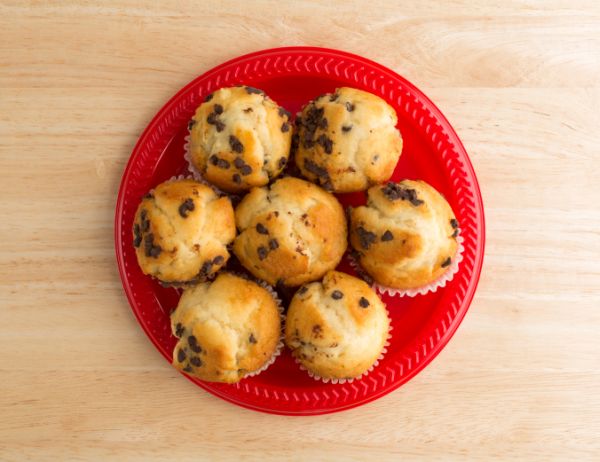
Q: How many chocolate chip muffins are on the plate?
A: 7